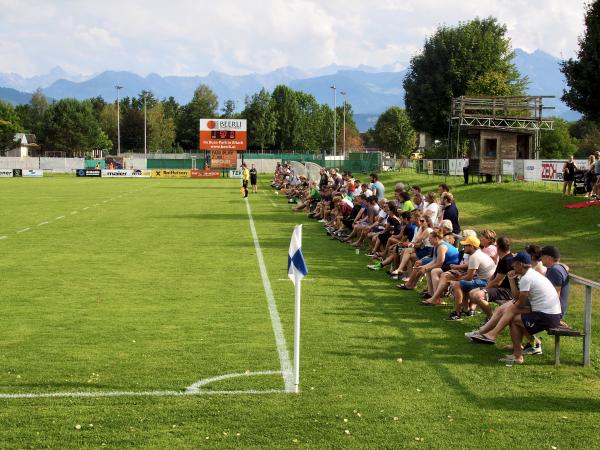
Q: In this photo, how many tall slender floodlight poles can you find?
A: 4